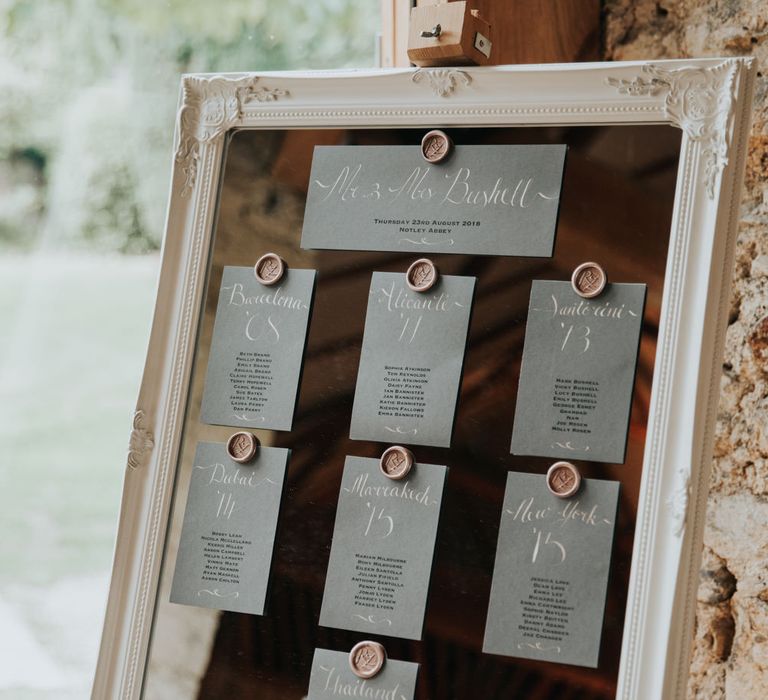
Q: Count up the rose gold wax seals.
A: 8